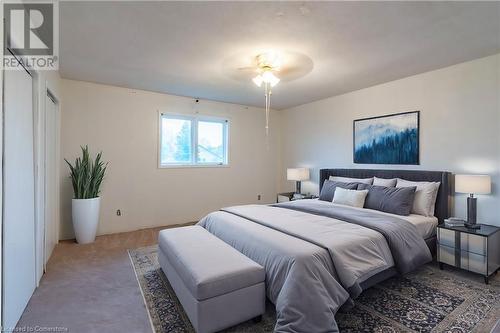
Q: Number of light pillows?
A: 4